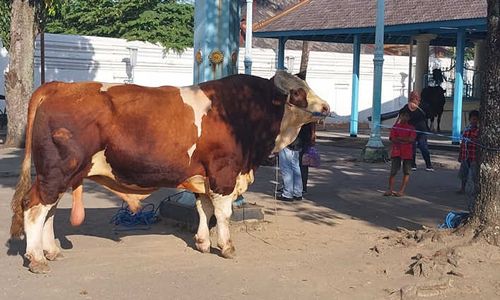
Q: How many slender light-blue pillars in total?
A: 5